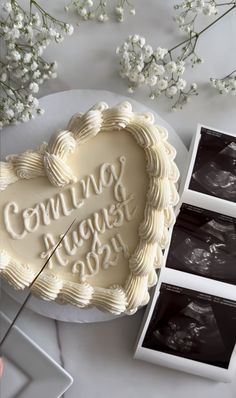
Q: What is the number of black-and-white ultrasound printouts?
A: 3